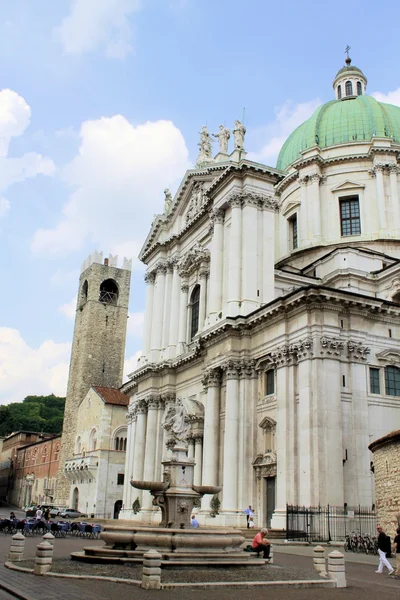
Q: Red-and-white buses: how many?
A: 0